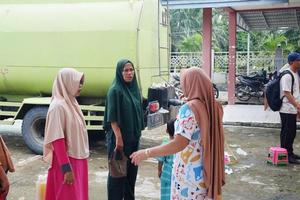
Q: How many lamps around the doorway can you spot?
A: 0